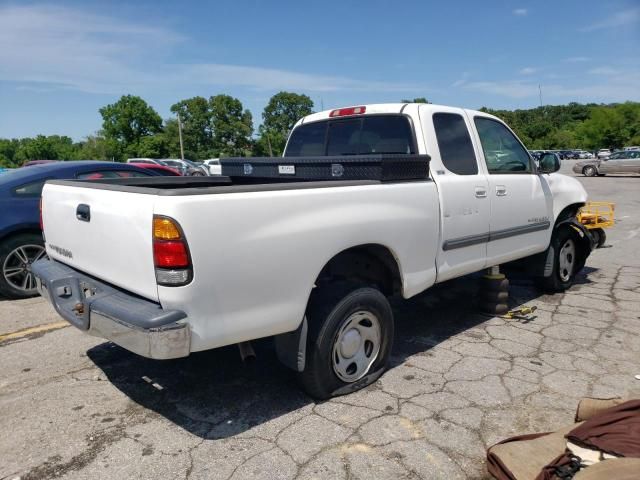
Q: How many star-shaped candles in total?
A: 0